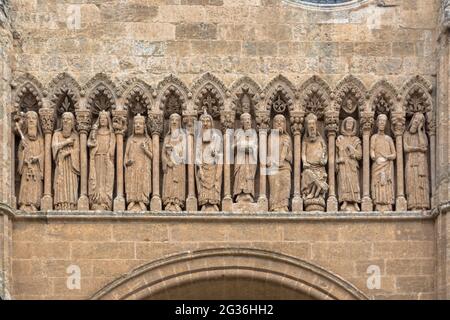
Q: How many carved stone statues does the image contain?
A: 12